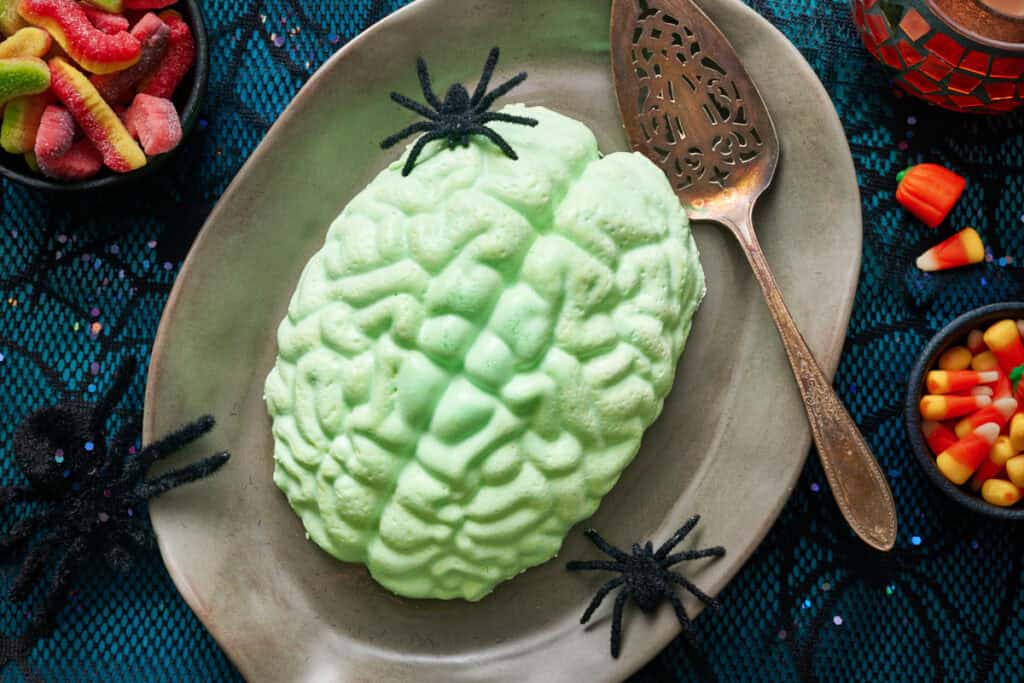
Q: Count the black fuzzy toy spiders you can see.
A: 3